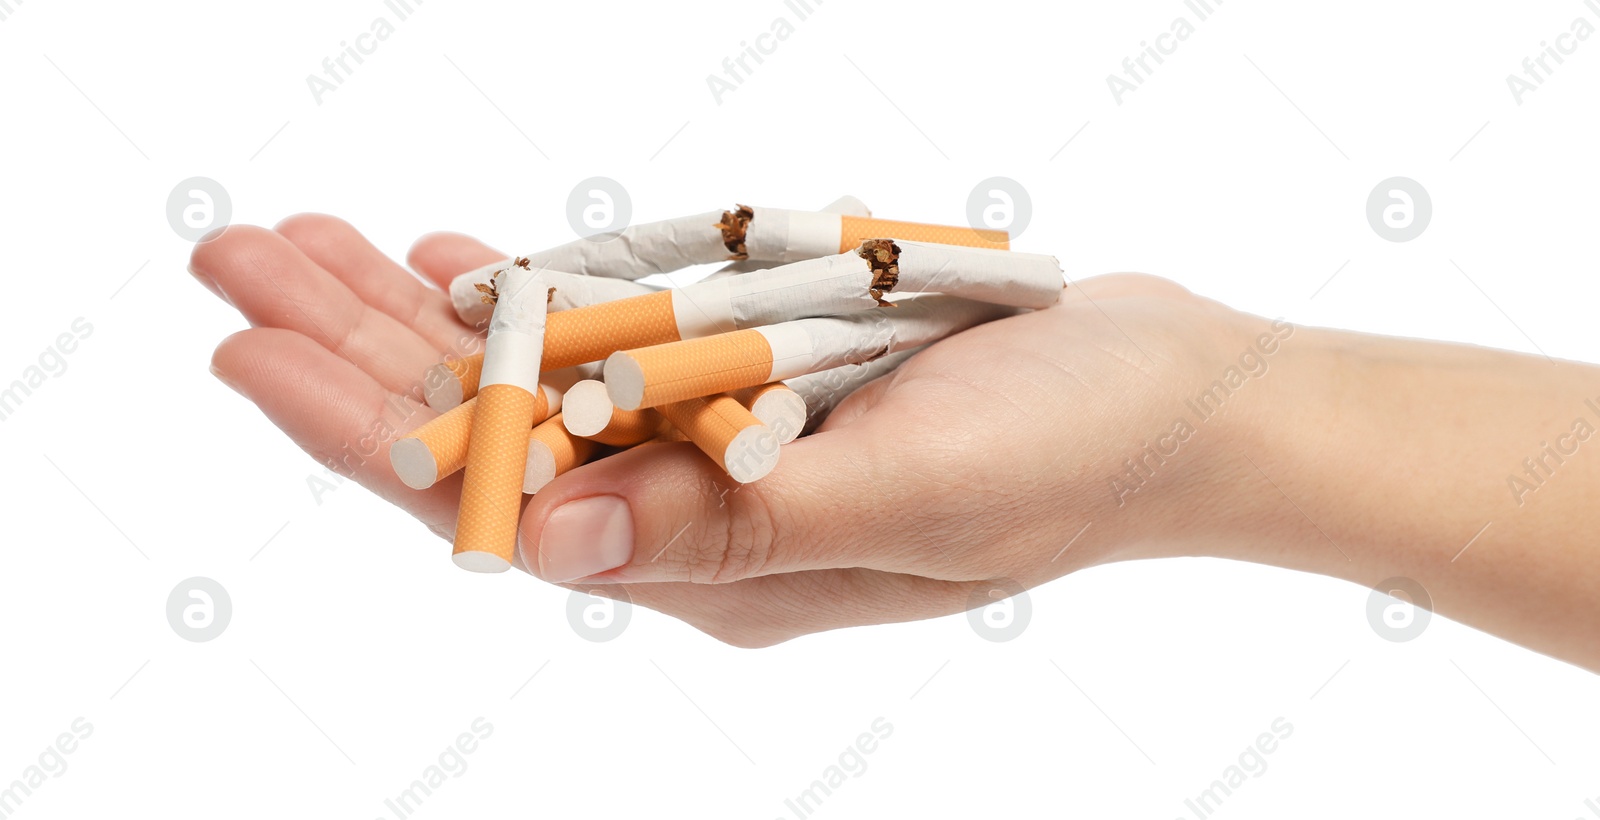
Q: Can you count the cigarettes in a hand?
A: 9